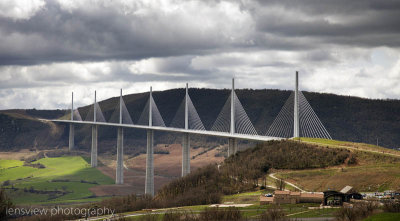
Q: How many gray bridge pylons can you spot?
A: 7